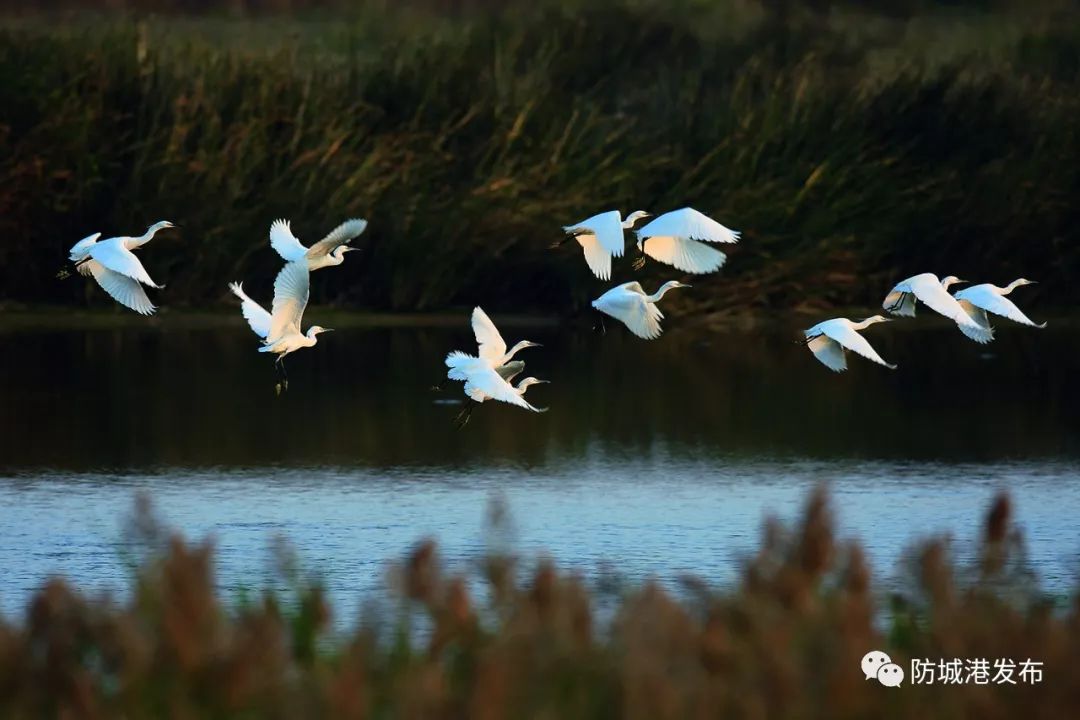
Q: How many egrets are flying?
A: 11